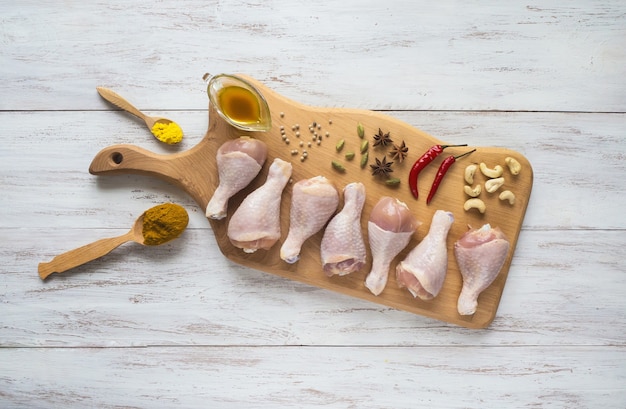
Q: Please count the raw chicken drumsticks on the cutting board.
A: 7